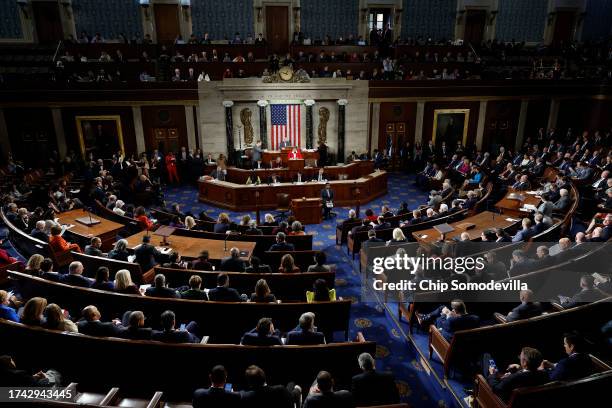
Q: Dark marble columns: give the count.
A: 4